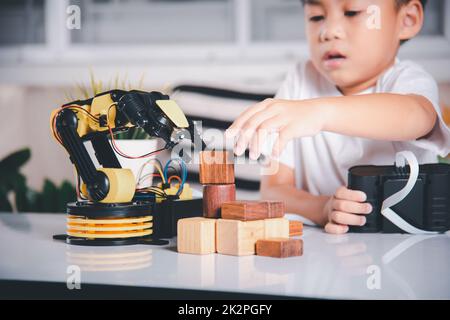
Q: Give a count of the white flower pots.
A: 1